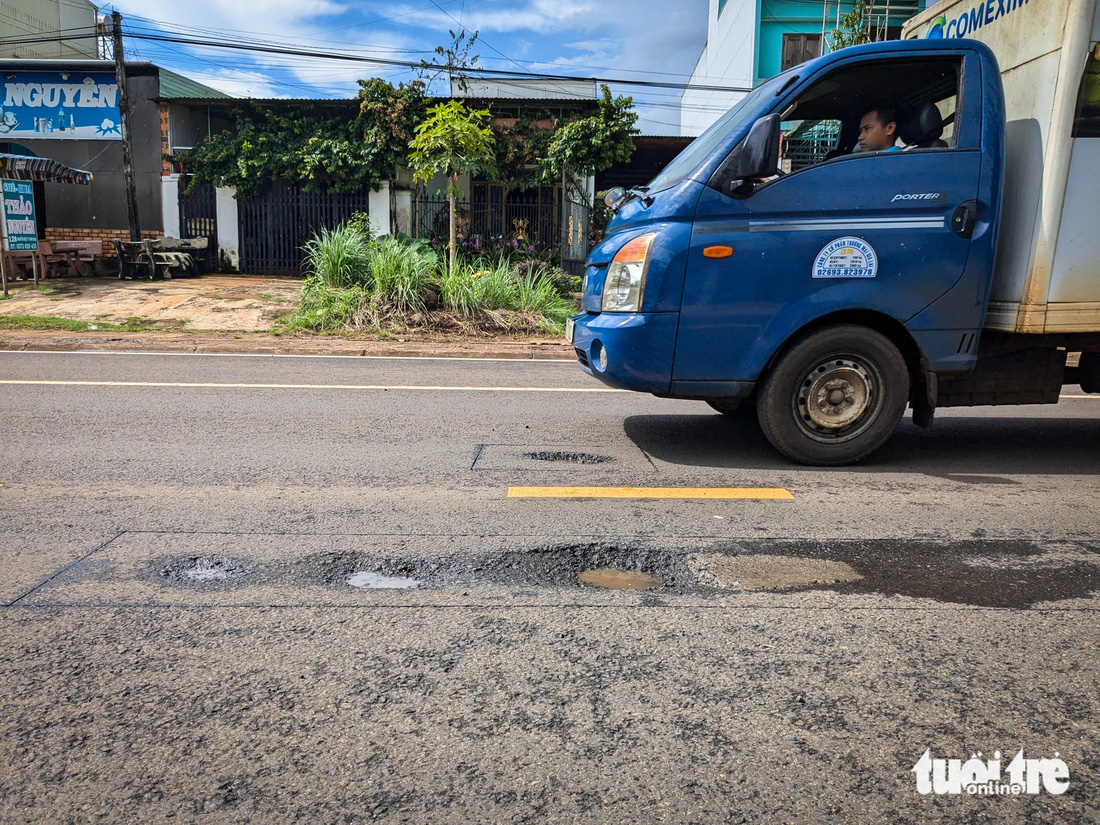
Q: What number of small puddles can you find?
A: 3